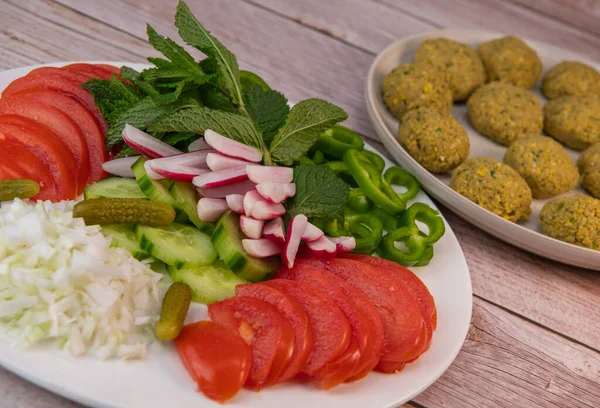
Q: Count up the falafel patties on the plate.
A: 11